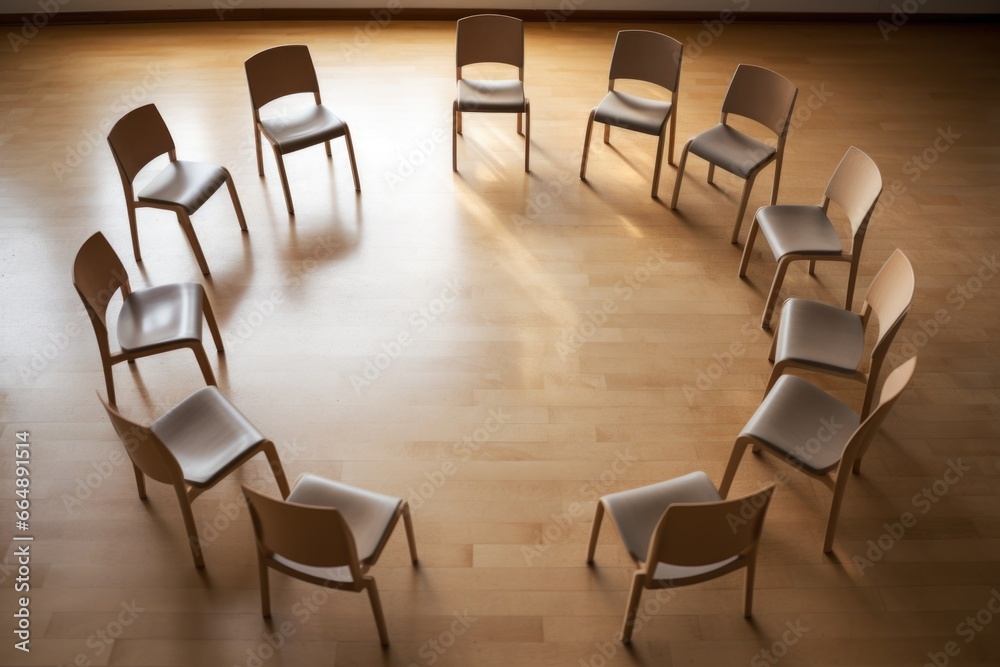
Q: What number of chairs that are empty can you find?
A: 12